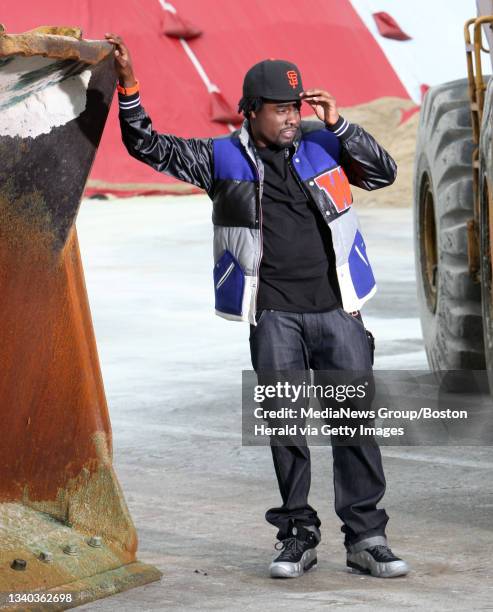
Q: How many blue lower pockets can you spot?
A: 2